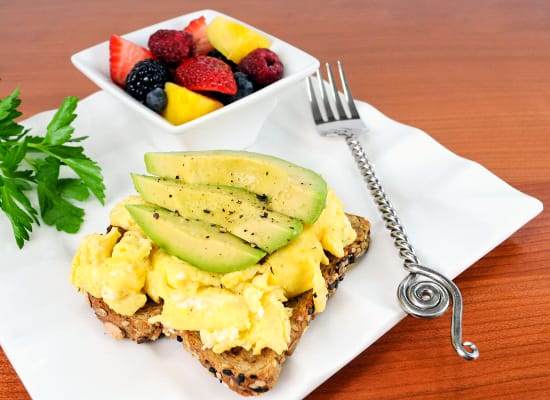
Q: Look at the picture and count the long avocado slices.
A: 3